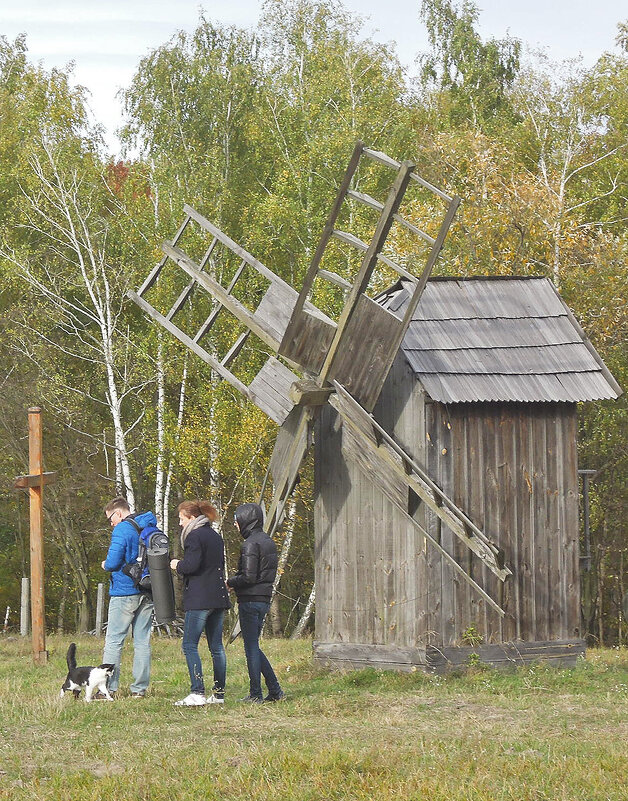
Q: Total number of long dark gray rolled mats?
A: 1